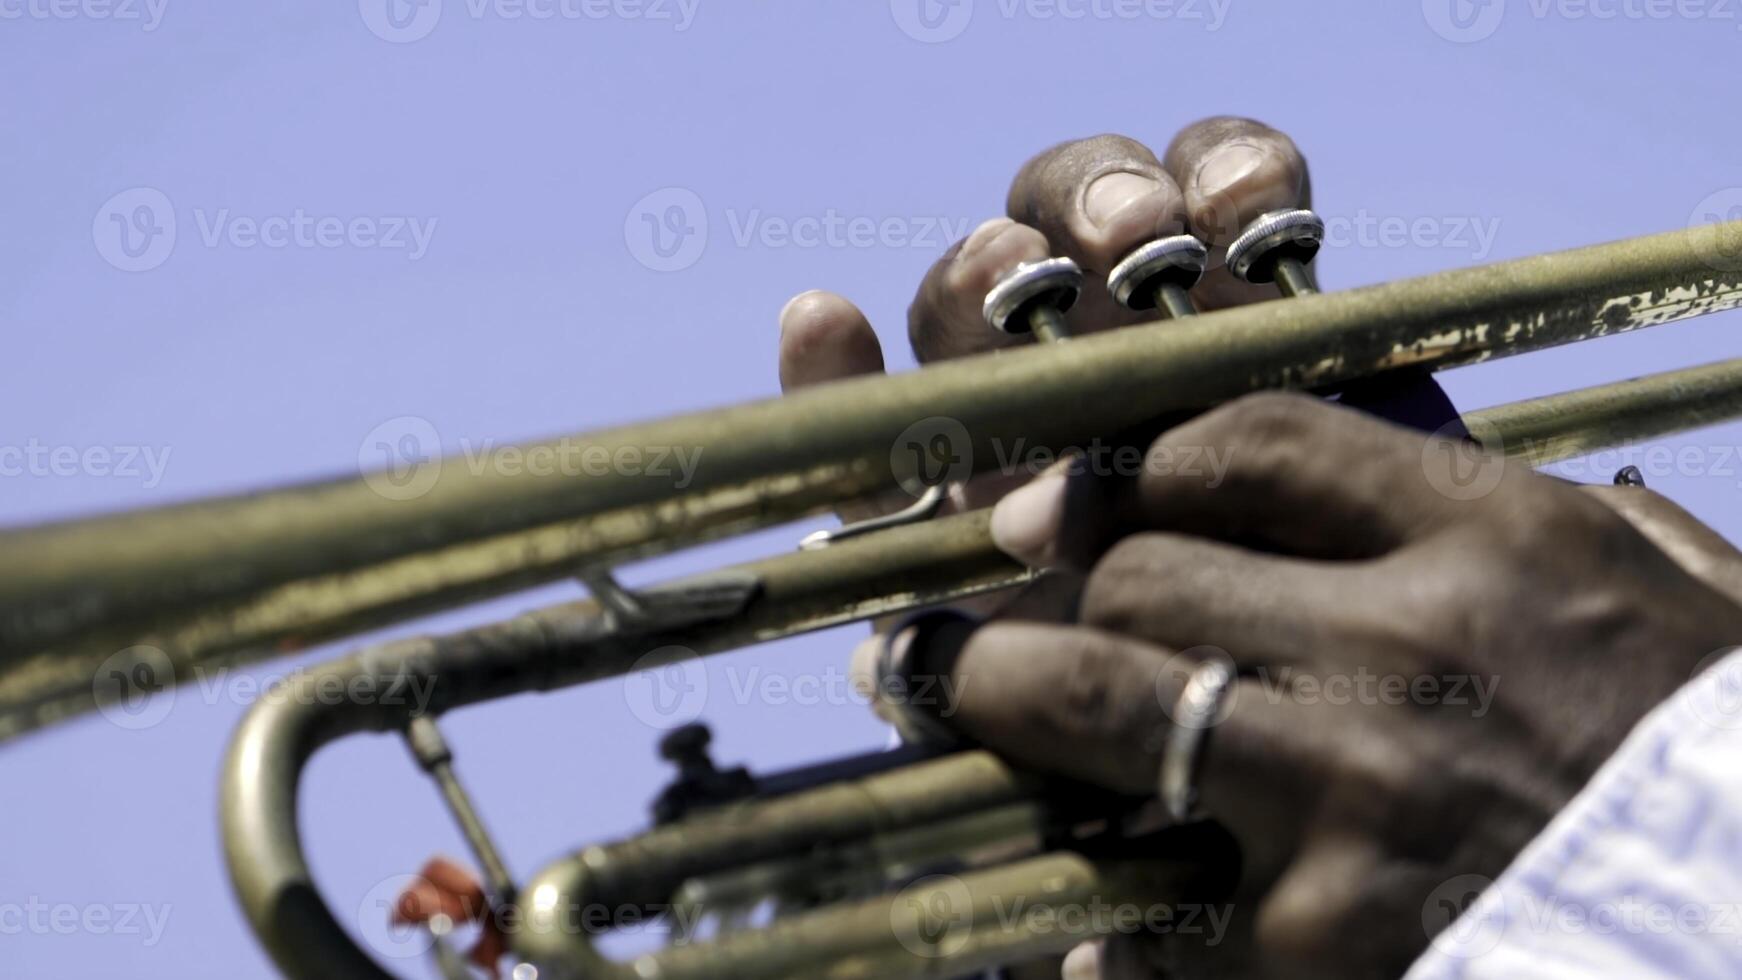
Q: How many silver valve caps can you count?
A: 3